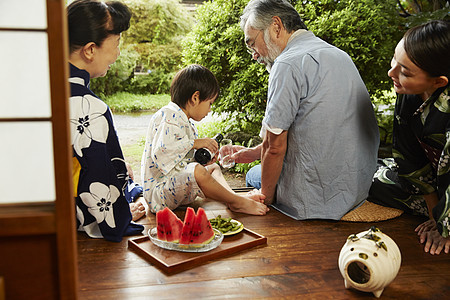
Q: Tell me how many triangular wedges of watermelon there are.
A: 4